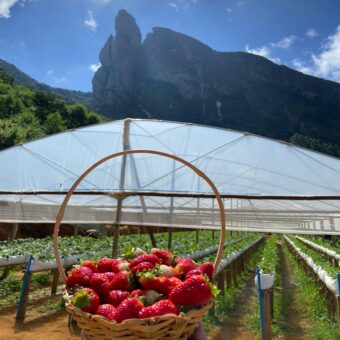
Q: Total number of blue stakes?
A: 3